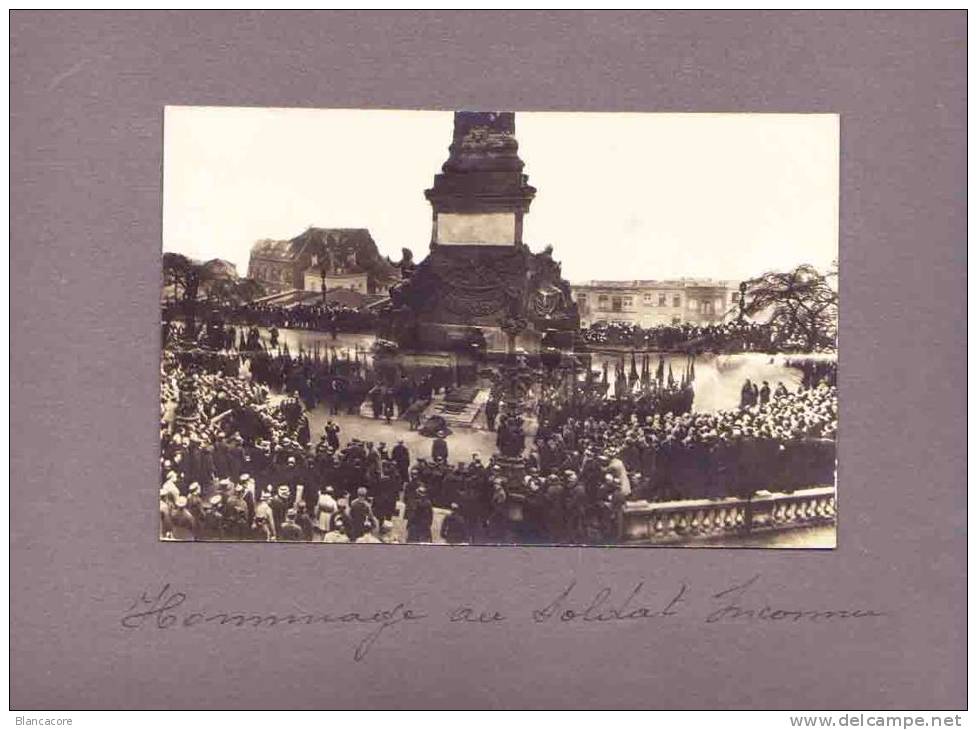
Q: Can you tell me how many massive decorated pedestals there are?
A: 1